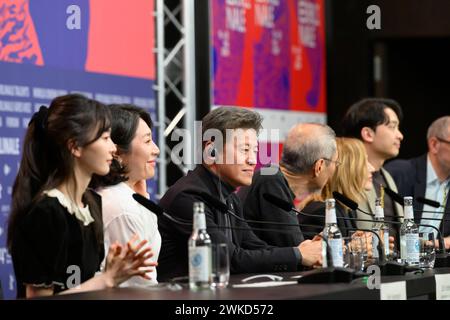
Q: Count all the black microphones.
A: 6